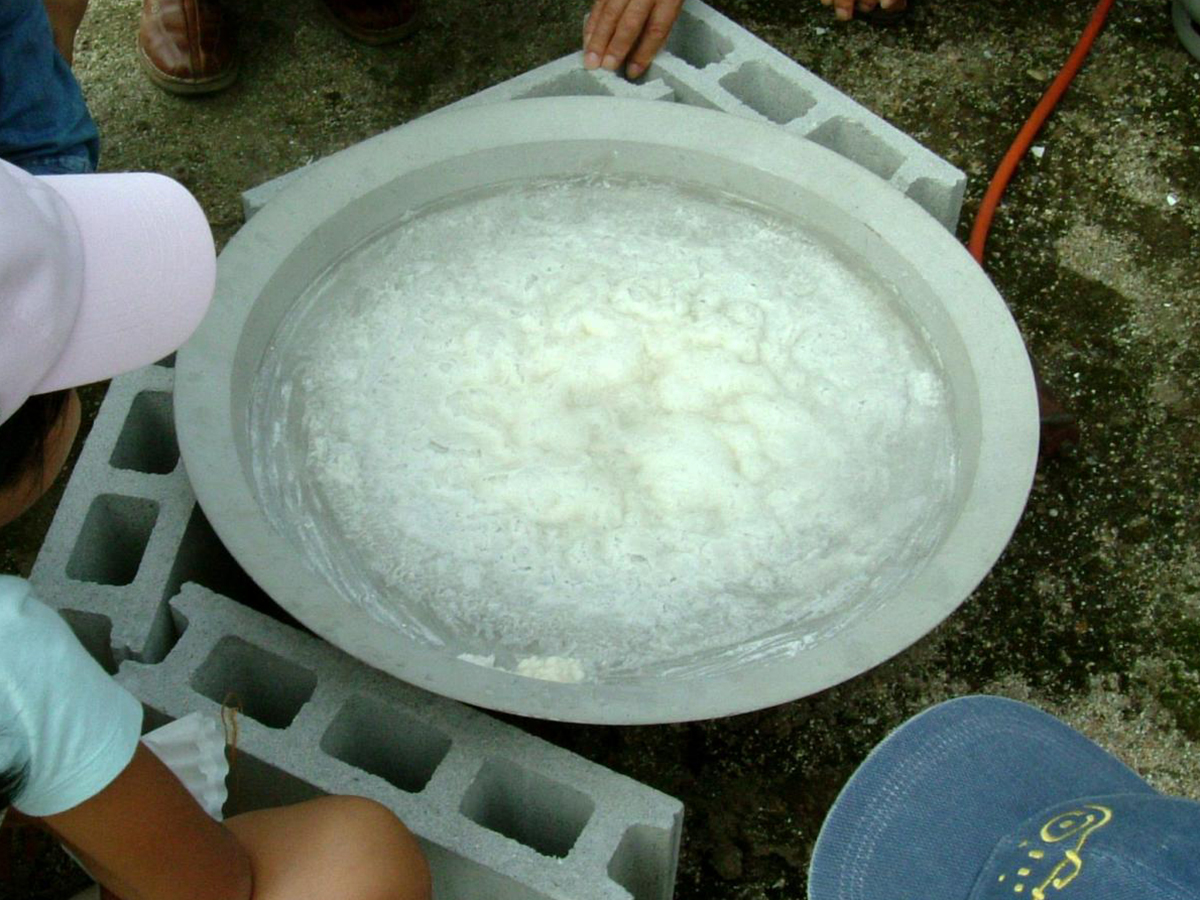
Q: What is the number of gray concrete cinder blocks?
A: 4